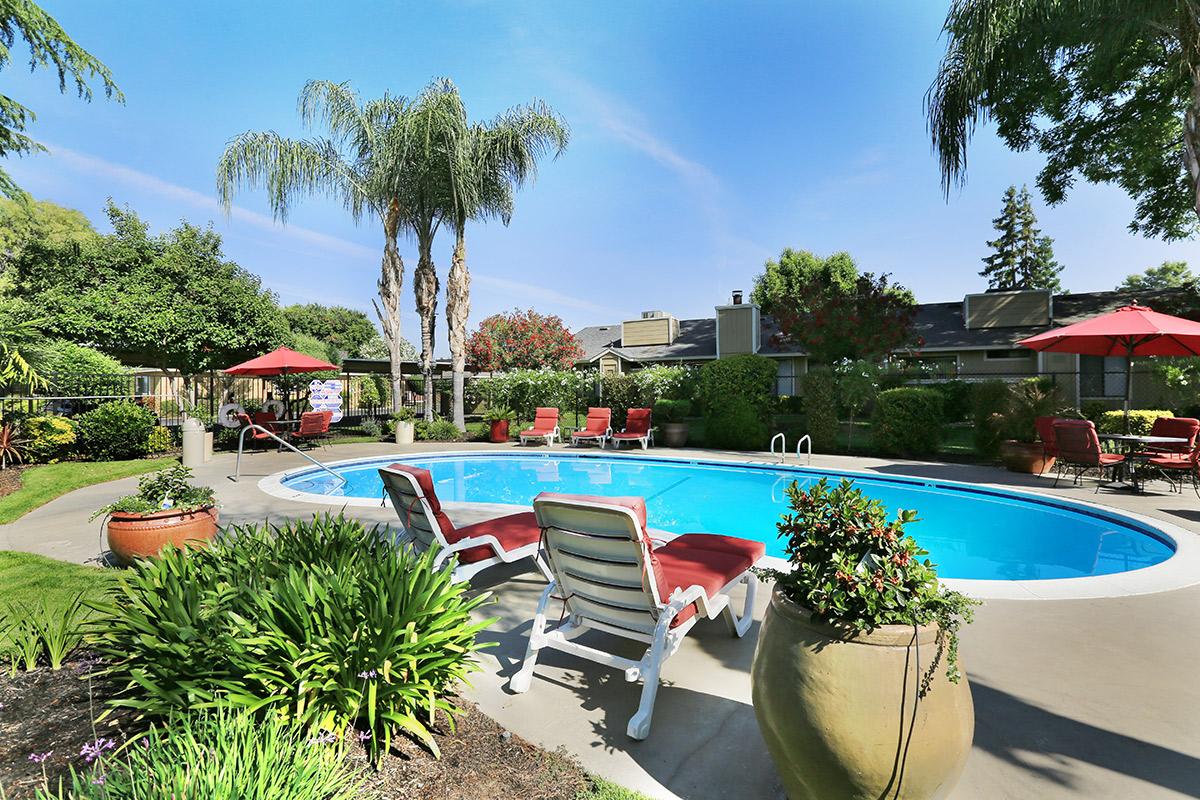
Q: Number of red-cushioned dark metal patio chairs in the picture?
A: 8